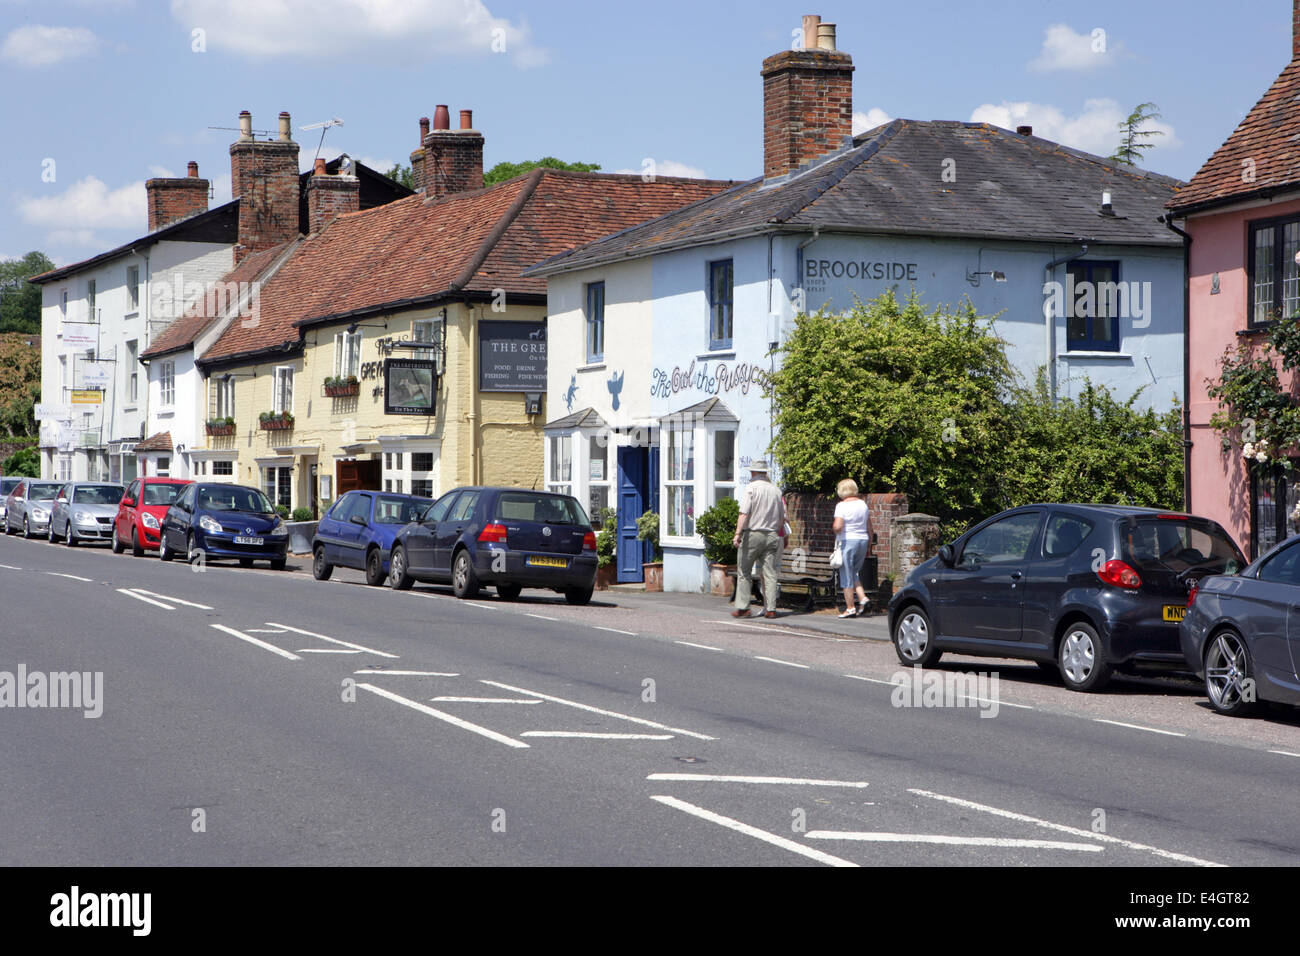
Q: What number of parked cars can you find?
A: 9